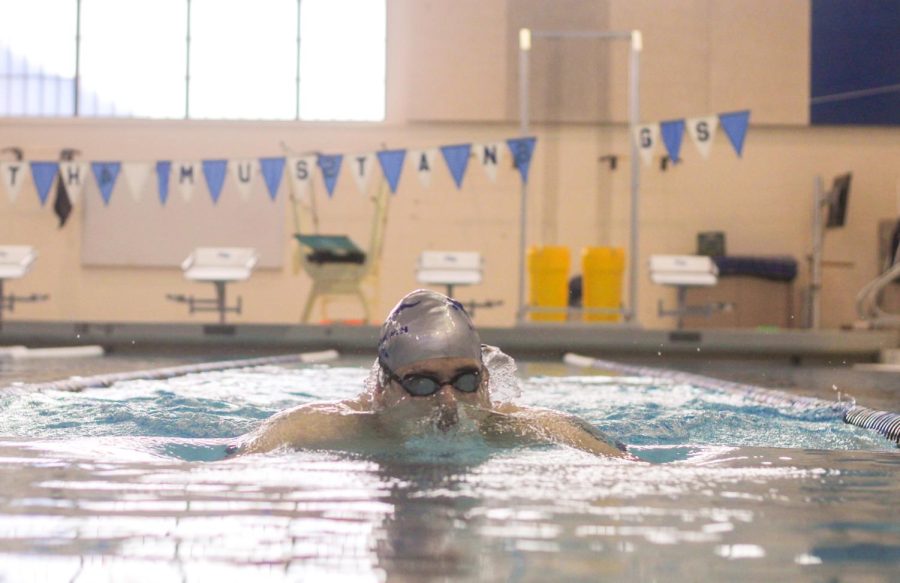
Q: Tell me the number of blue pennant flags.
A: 11